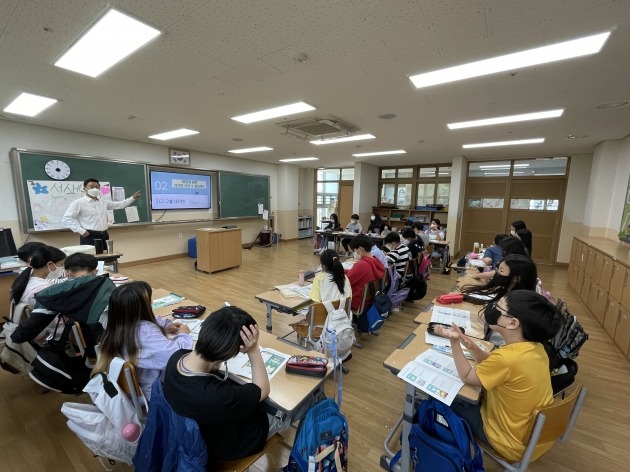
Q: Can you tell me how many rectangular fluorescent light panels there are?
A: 11